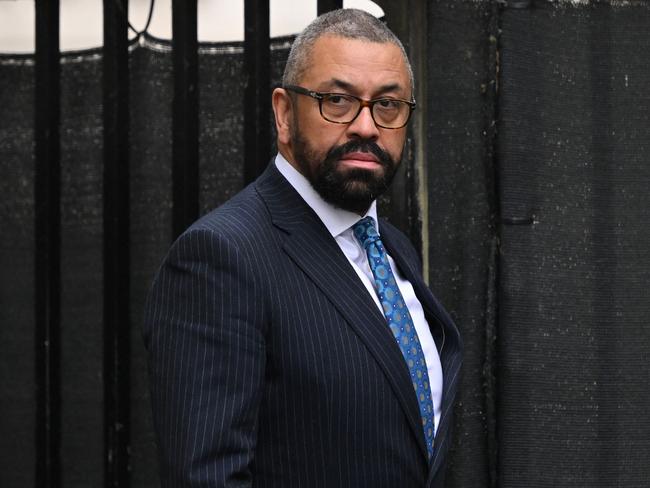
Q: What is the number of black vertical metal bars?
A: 5